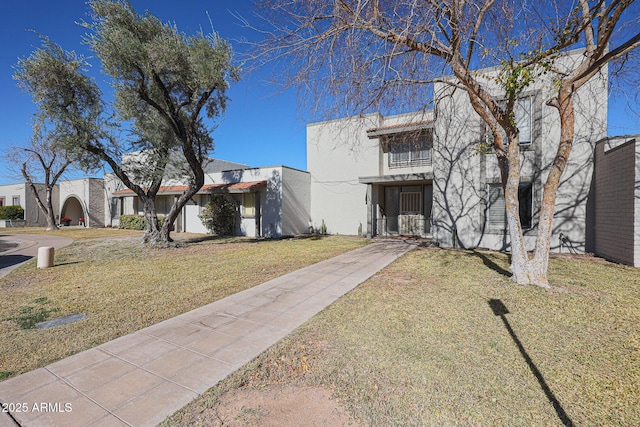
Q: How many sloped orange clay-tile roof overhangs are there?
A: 2